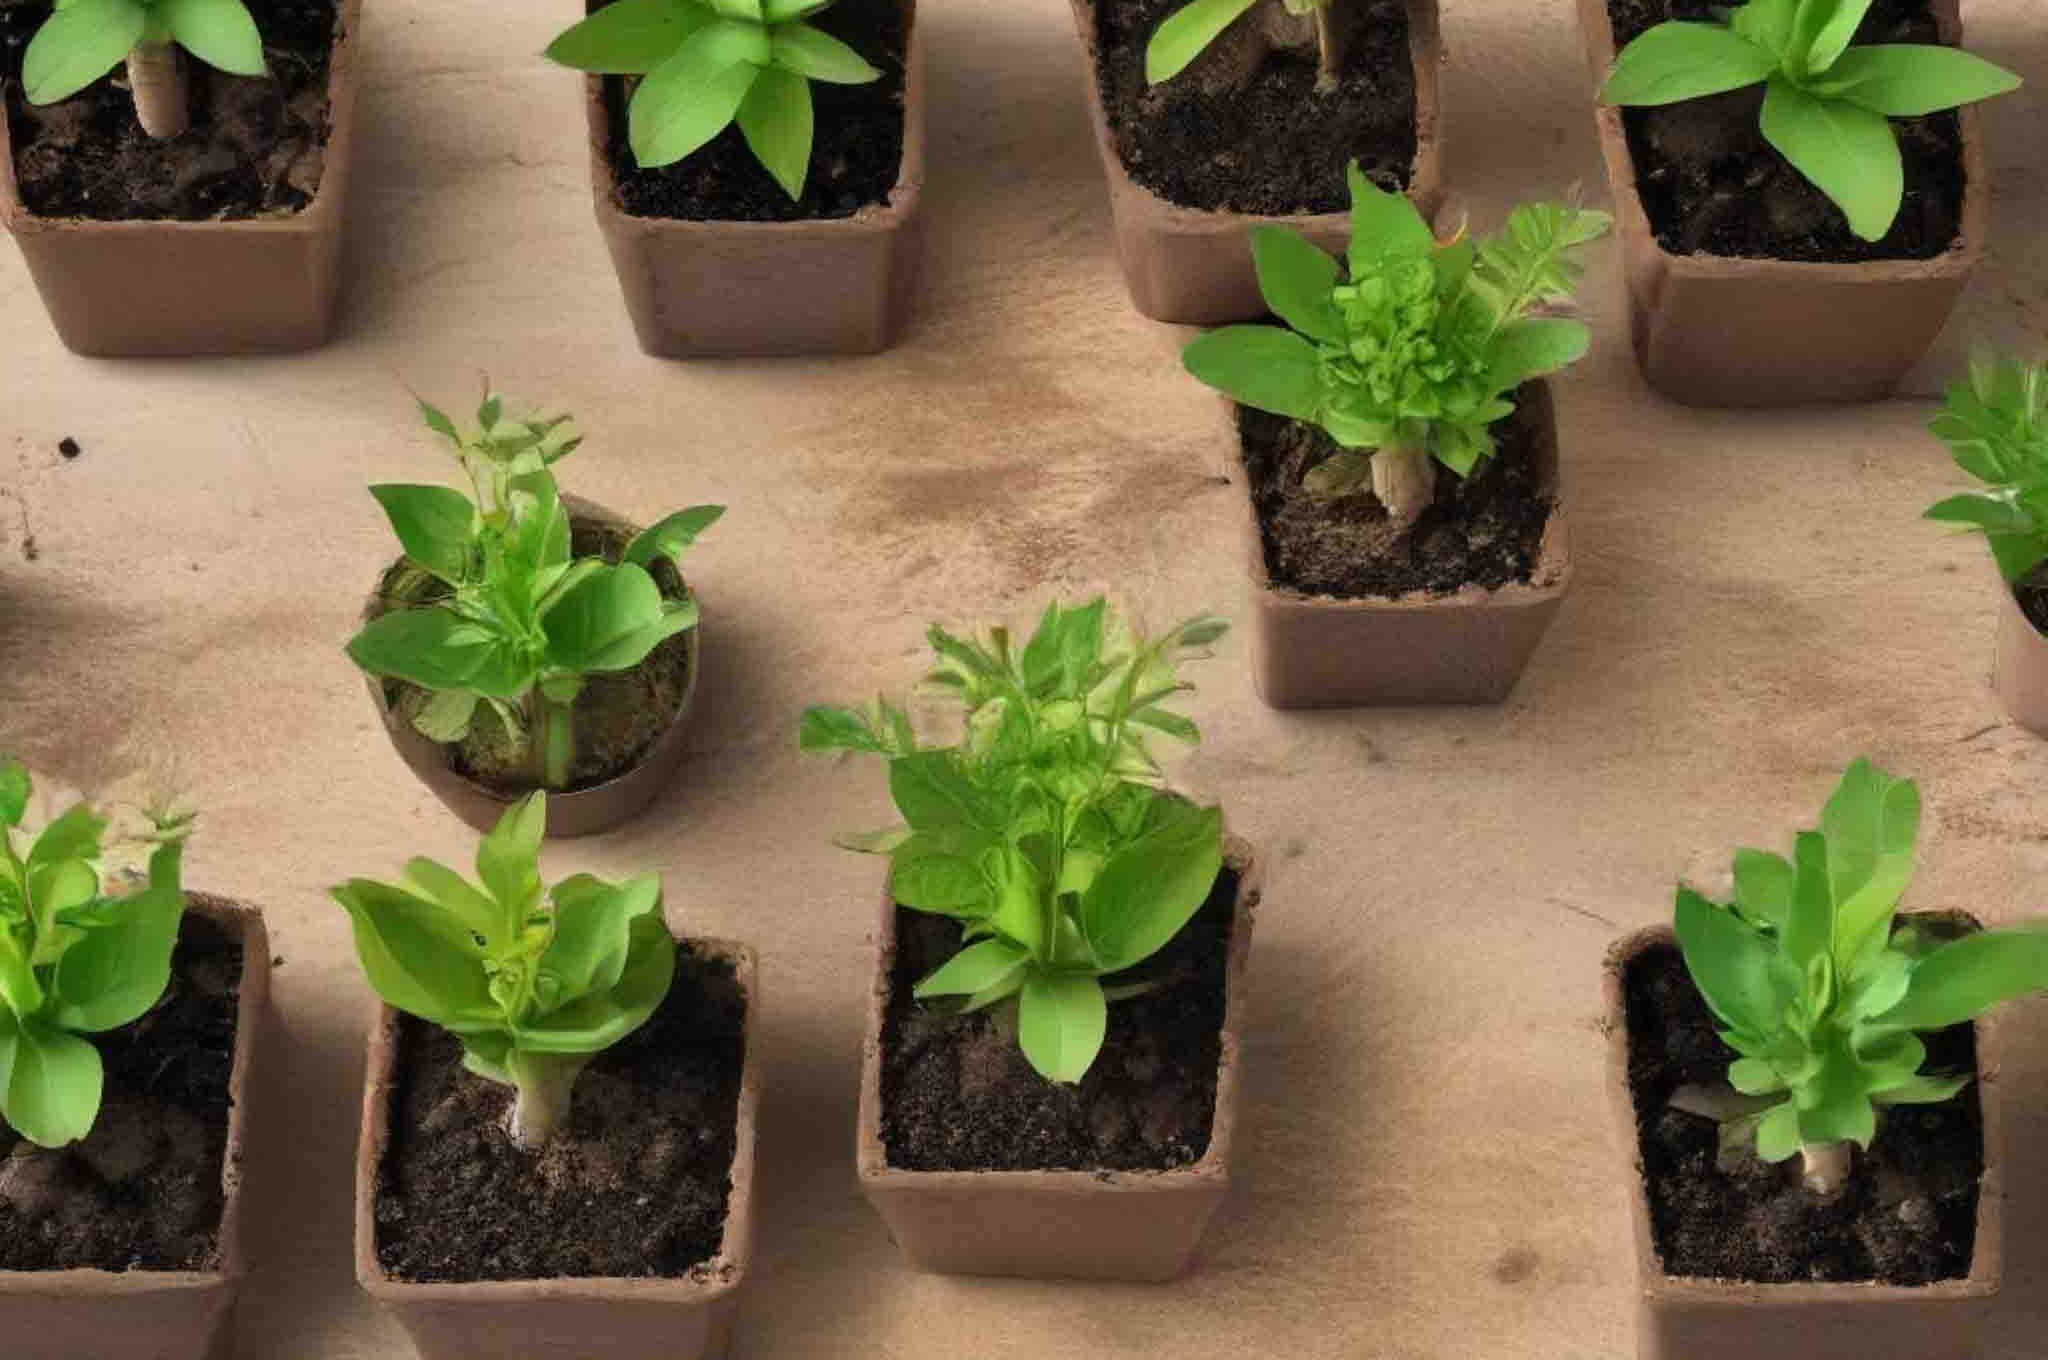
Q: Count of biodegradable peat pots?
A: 11